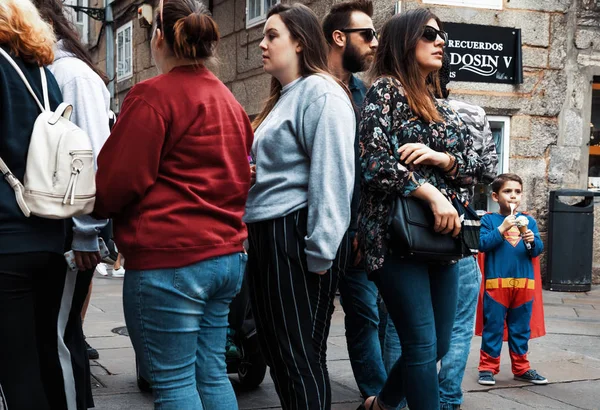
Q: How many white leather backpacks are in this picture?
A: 1